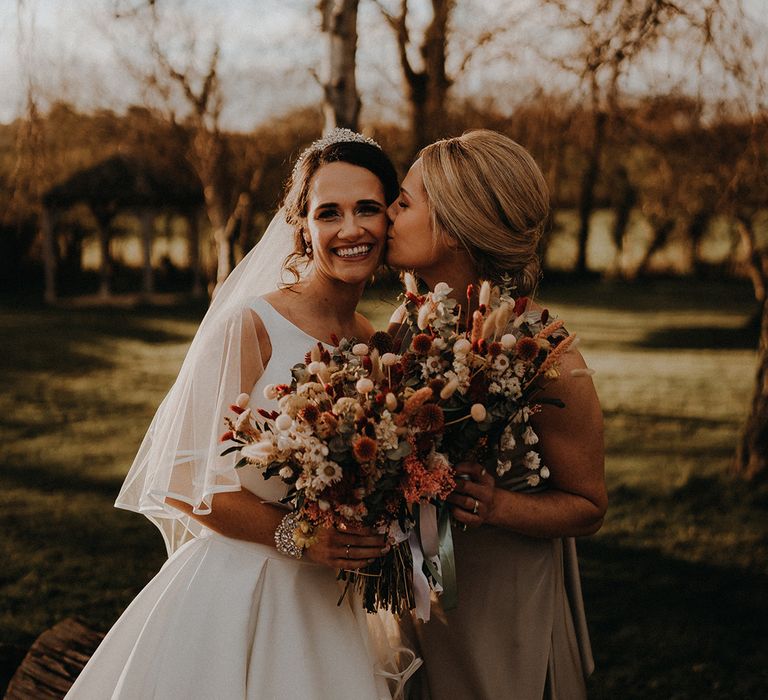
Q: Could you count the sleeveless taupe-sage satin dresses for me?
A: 1